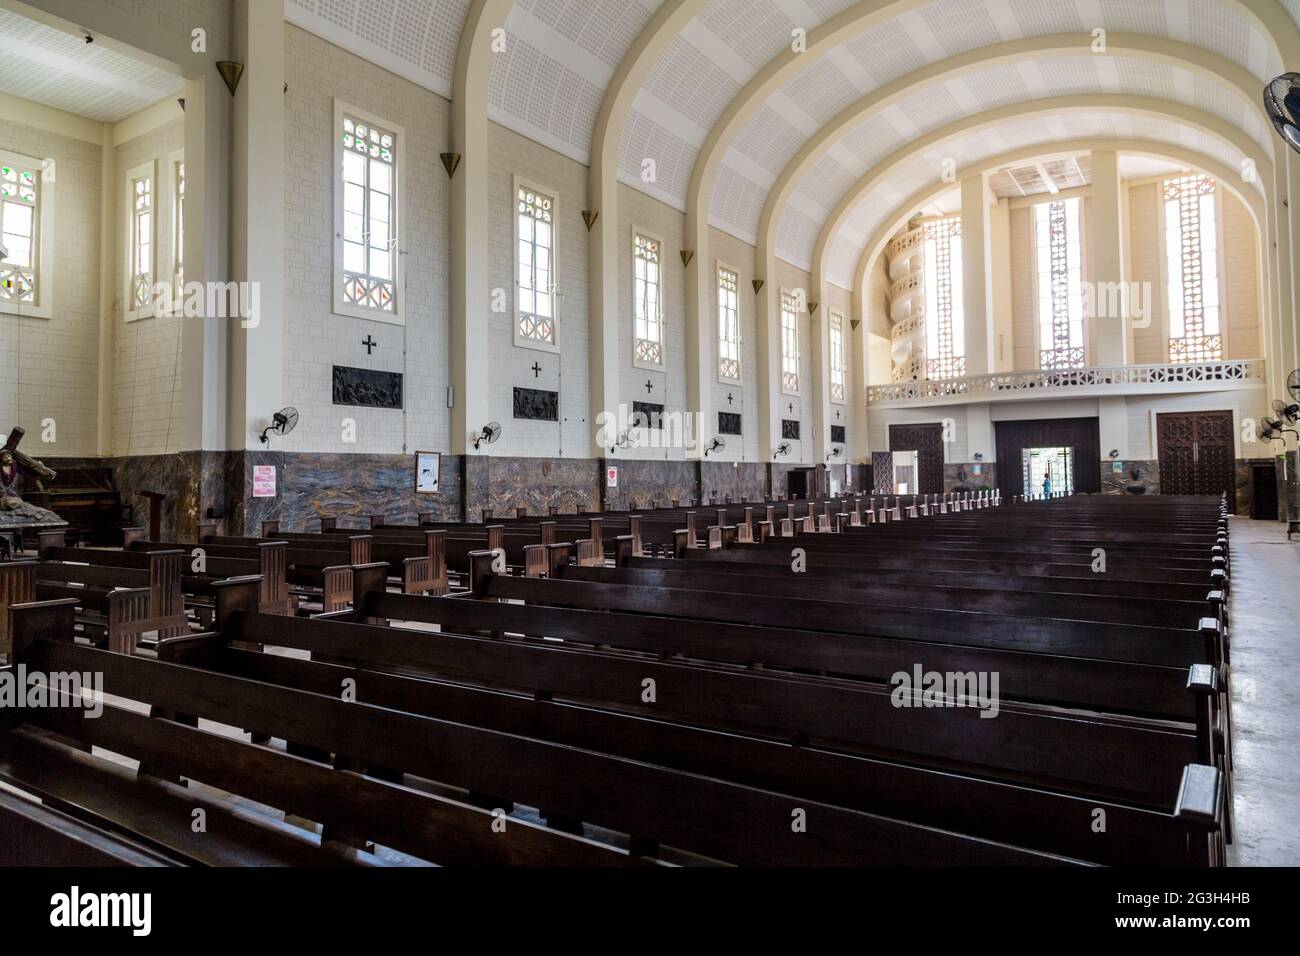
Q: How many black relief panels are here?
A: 6